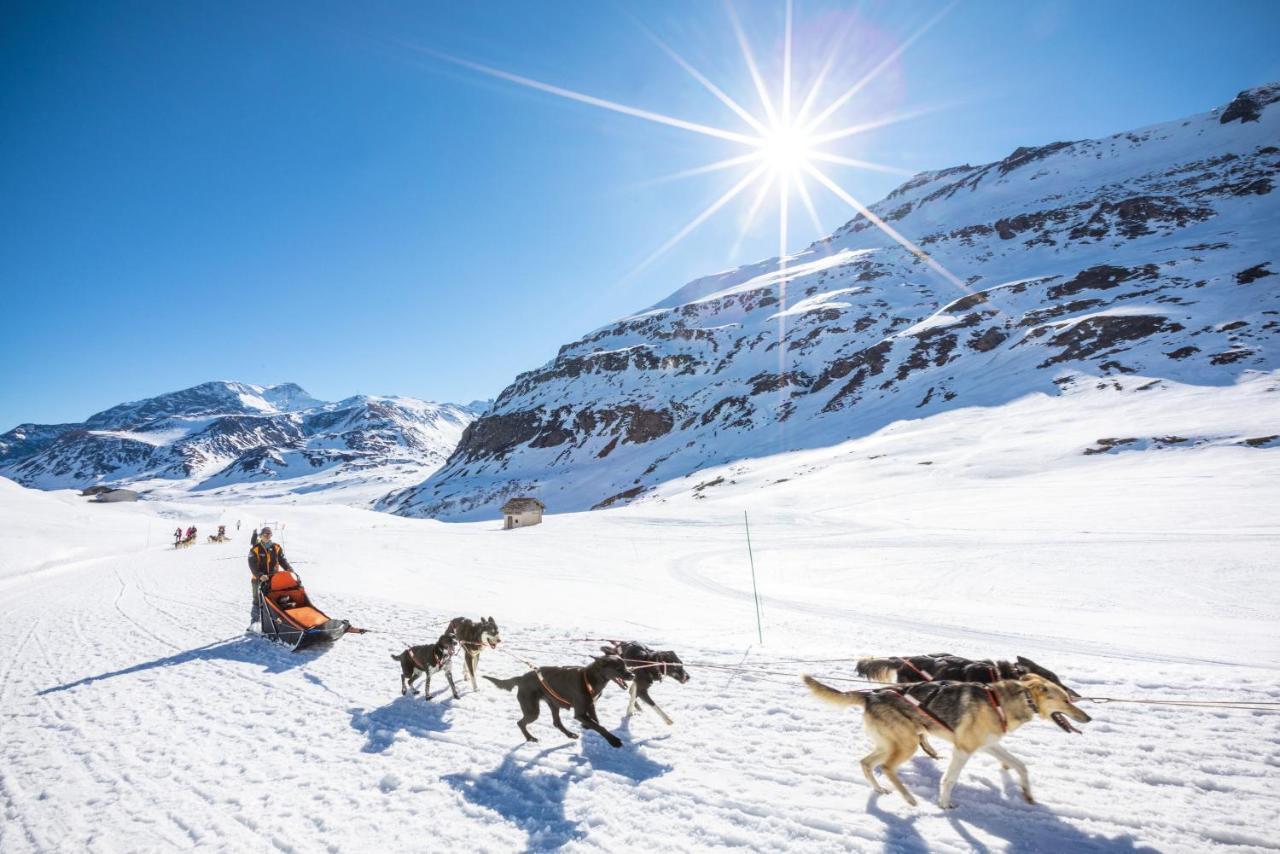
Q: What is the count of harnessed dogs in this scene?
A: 6